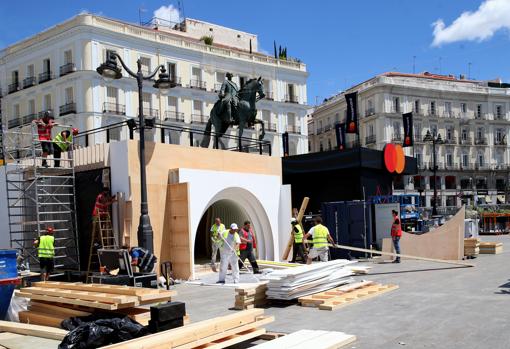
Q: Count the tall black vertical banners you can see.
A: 4